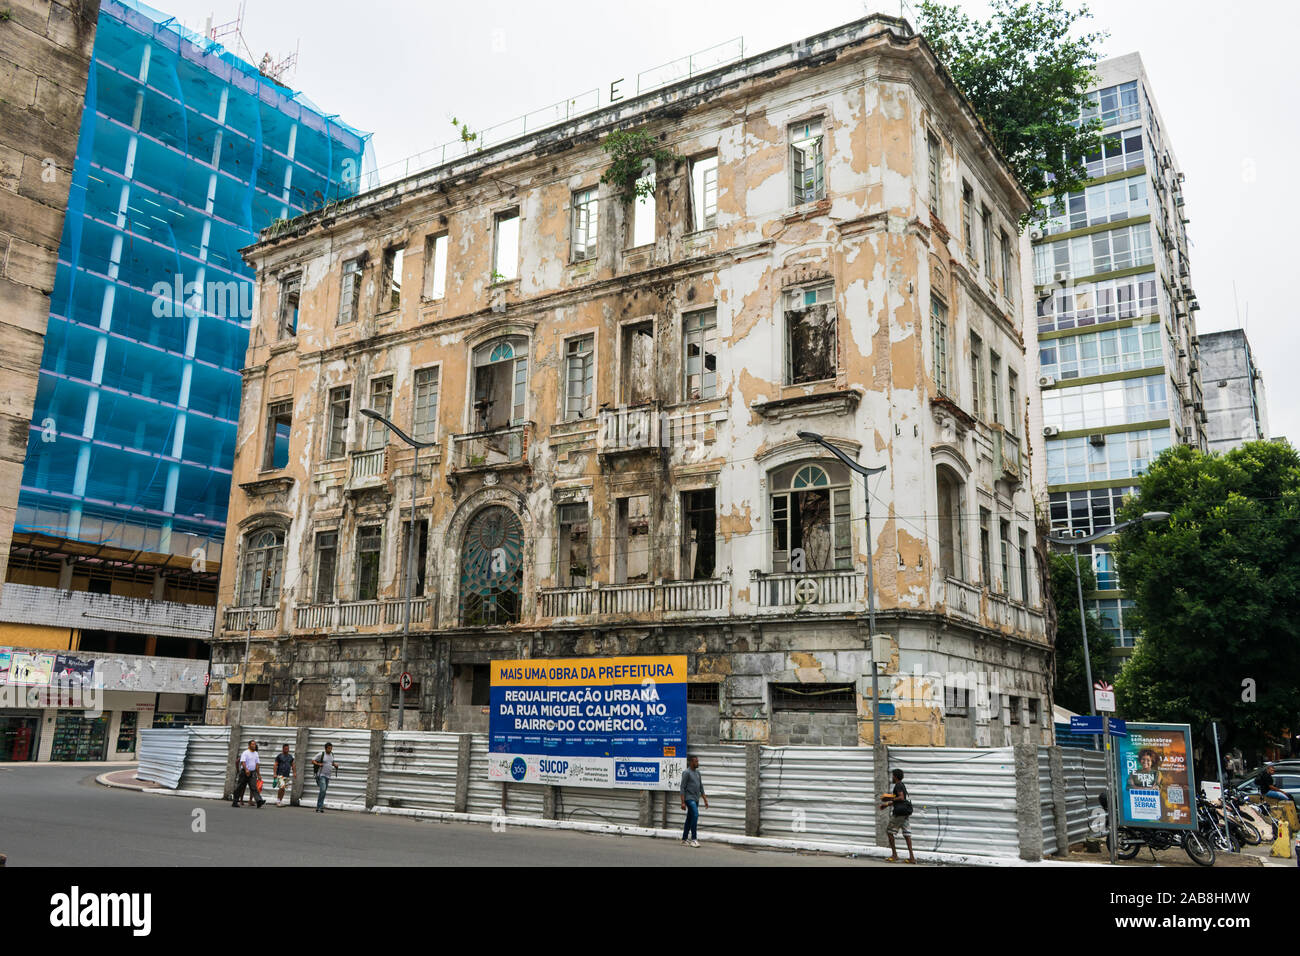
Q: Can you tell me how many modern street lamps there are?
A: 3